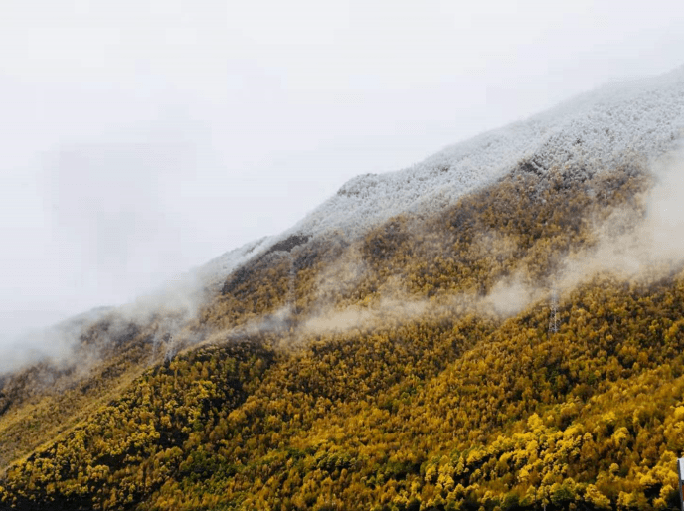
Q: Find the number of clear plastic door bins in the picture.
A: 0